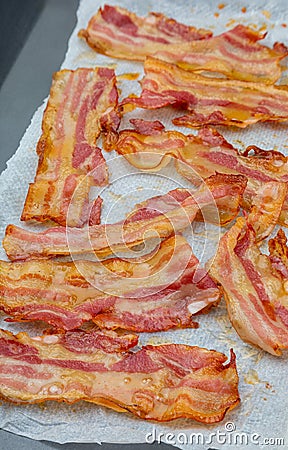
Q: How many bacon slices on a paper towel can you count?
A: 8